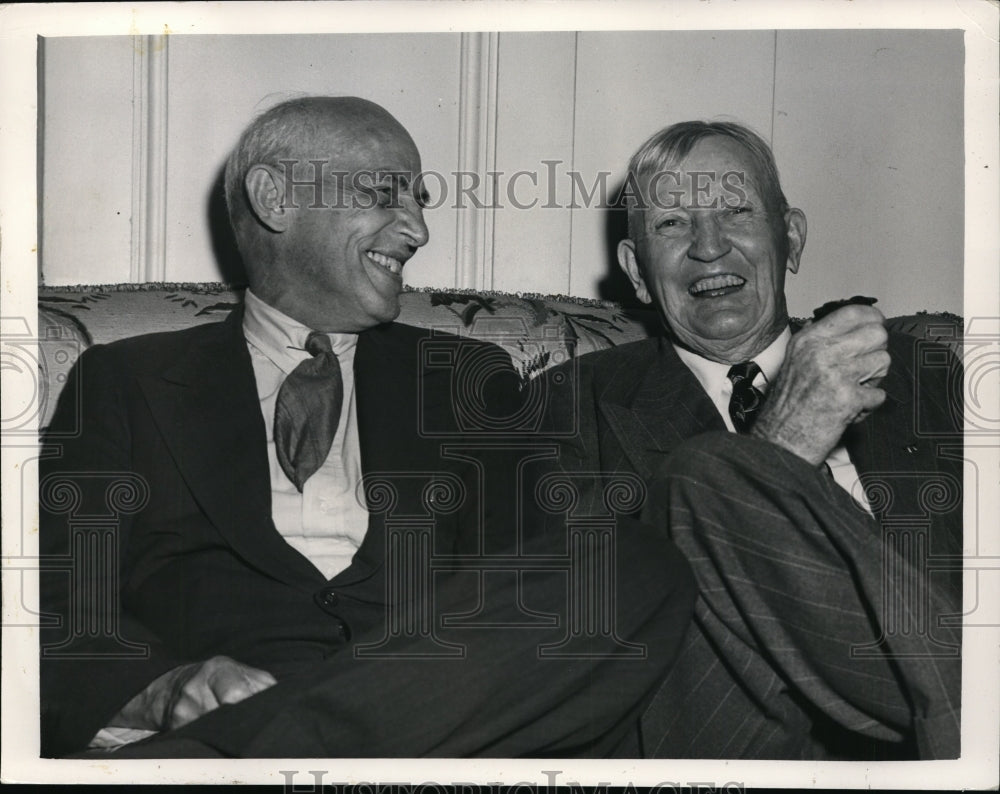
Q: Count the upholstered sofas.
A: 1